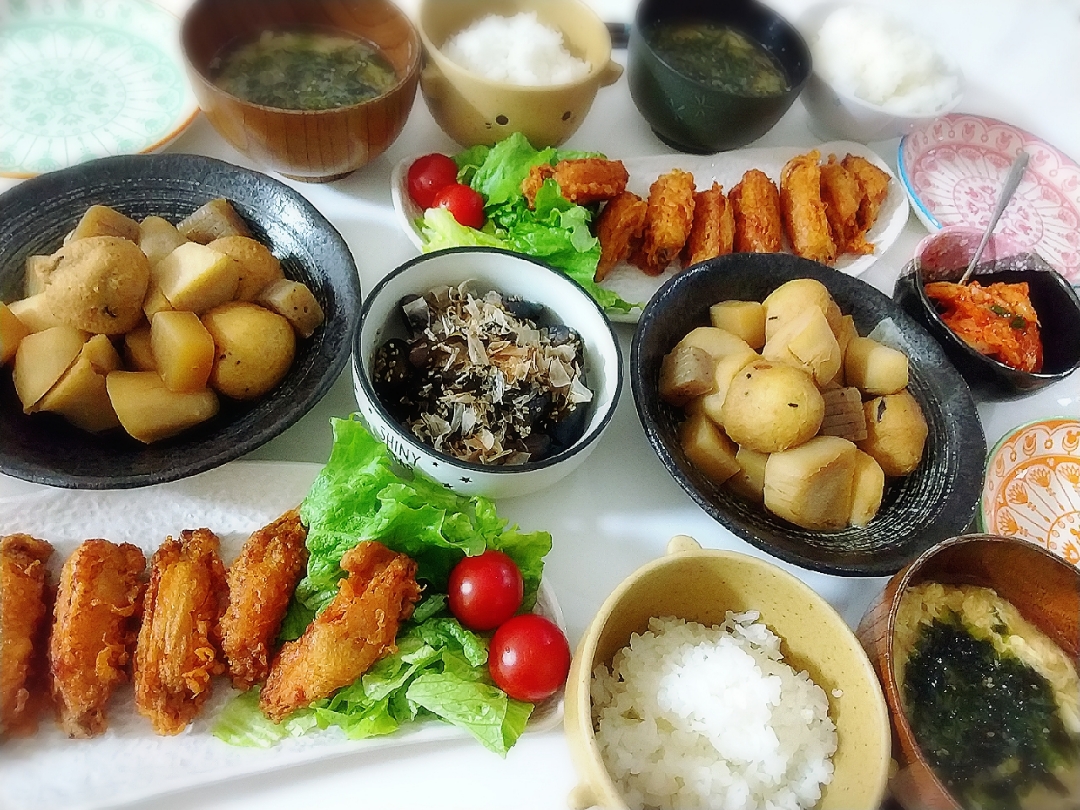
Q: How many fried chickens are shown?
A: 13